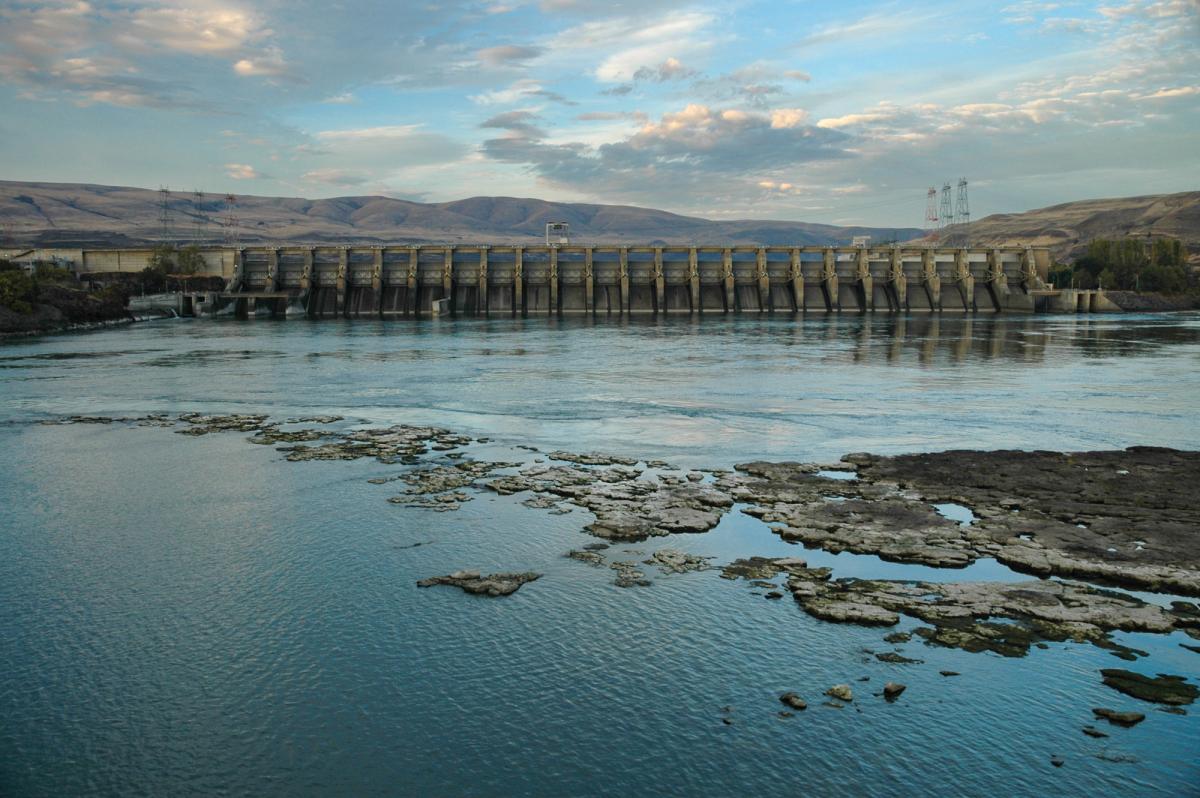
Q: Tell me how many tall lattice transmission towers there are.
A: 6